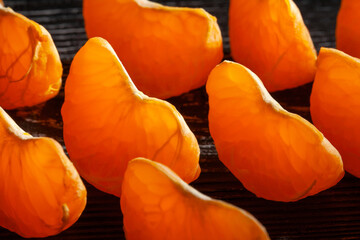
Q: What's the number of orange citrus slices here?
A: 9